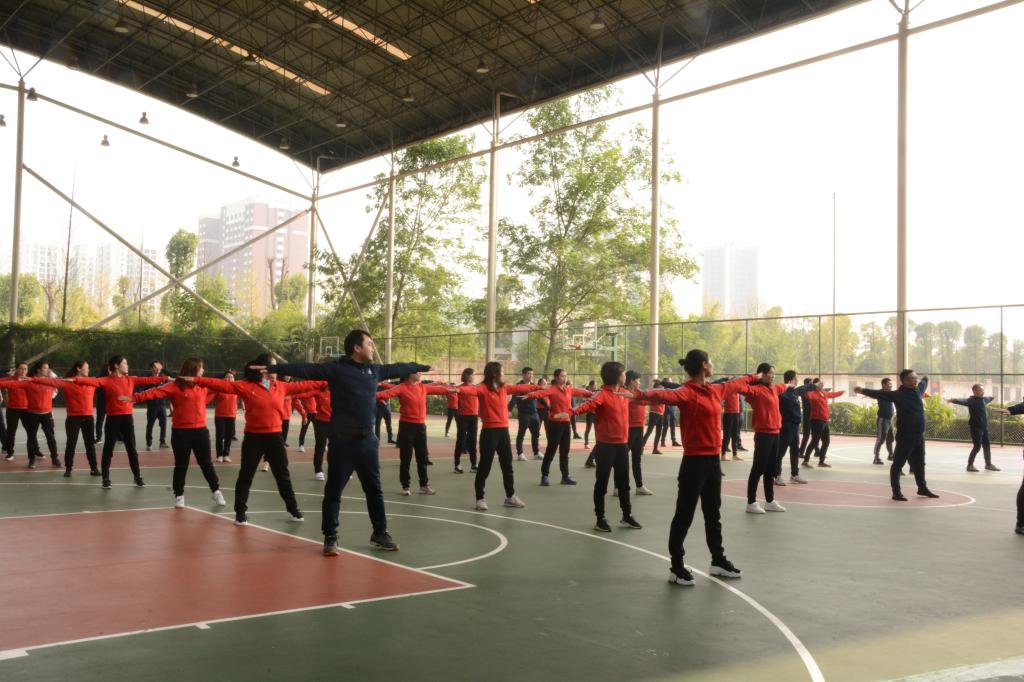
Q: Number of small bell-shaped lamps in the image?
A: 15